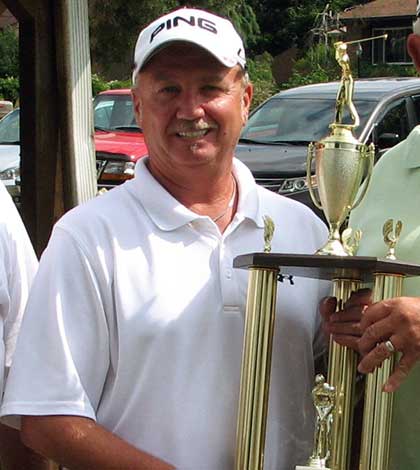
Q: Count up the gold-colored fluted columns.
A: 3